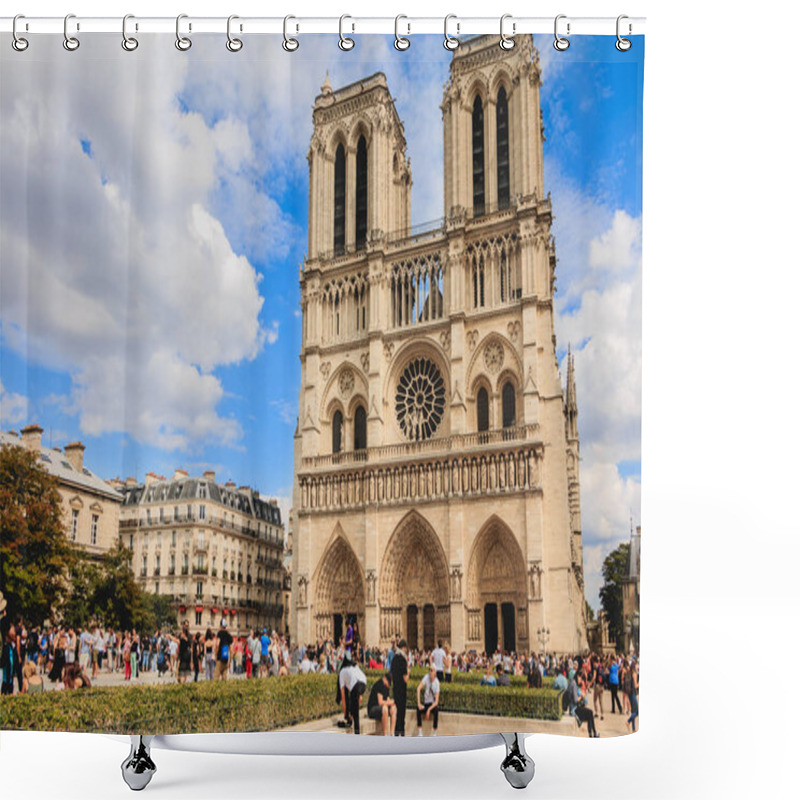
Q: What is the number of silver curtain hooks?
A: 12